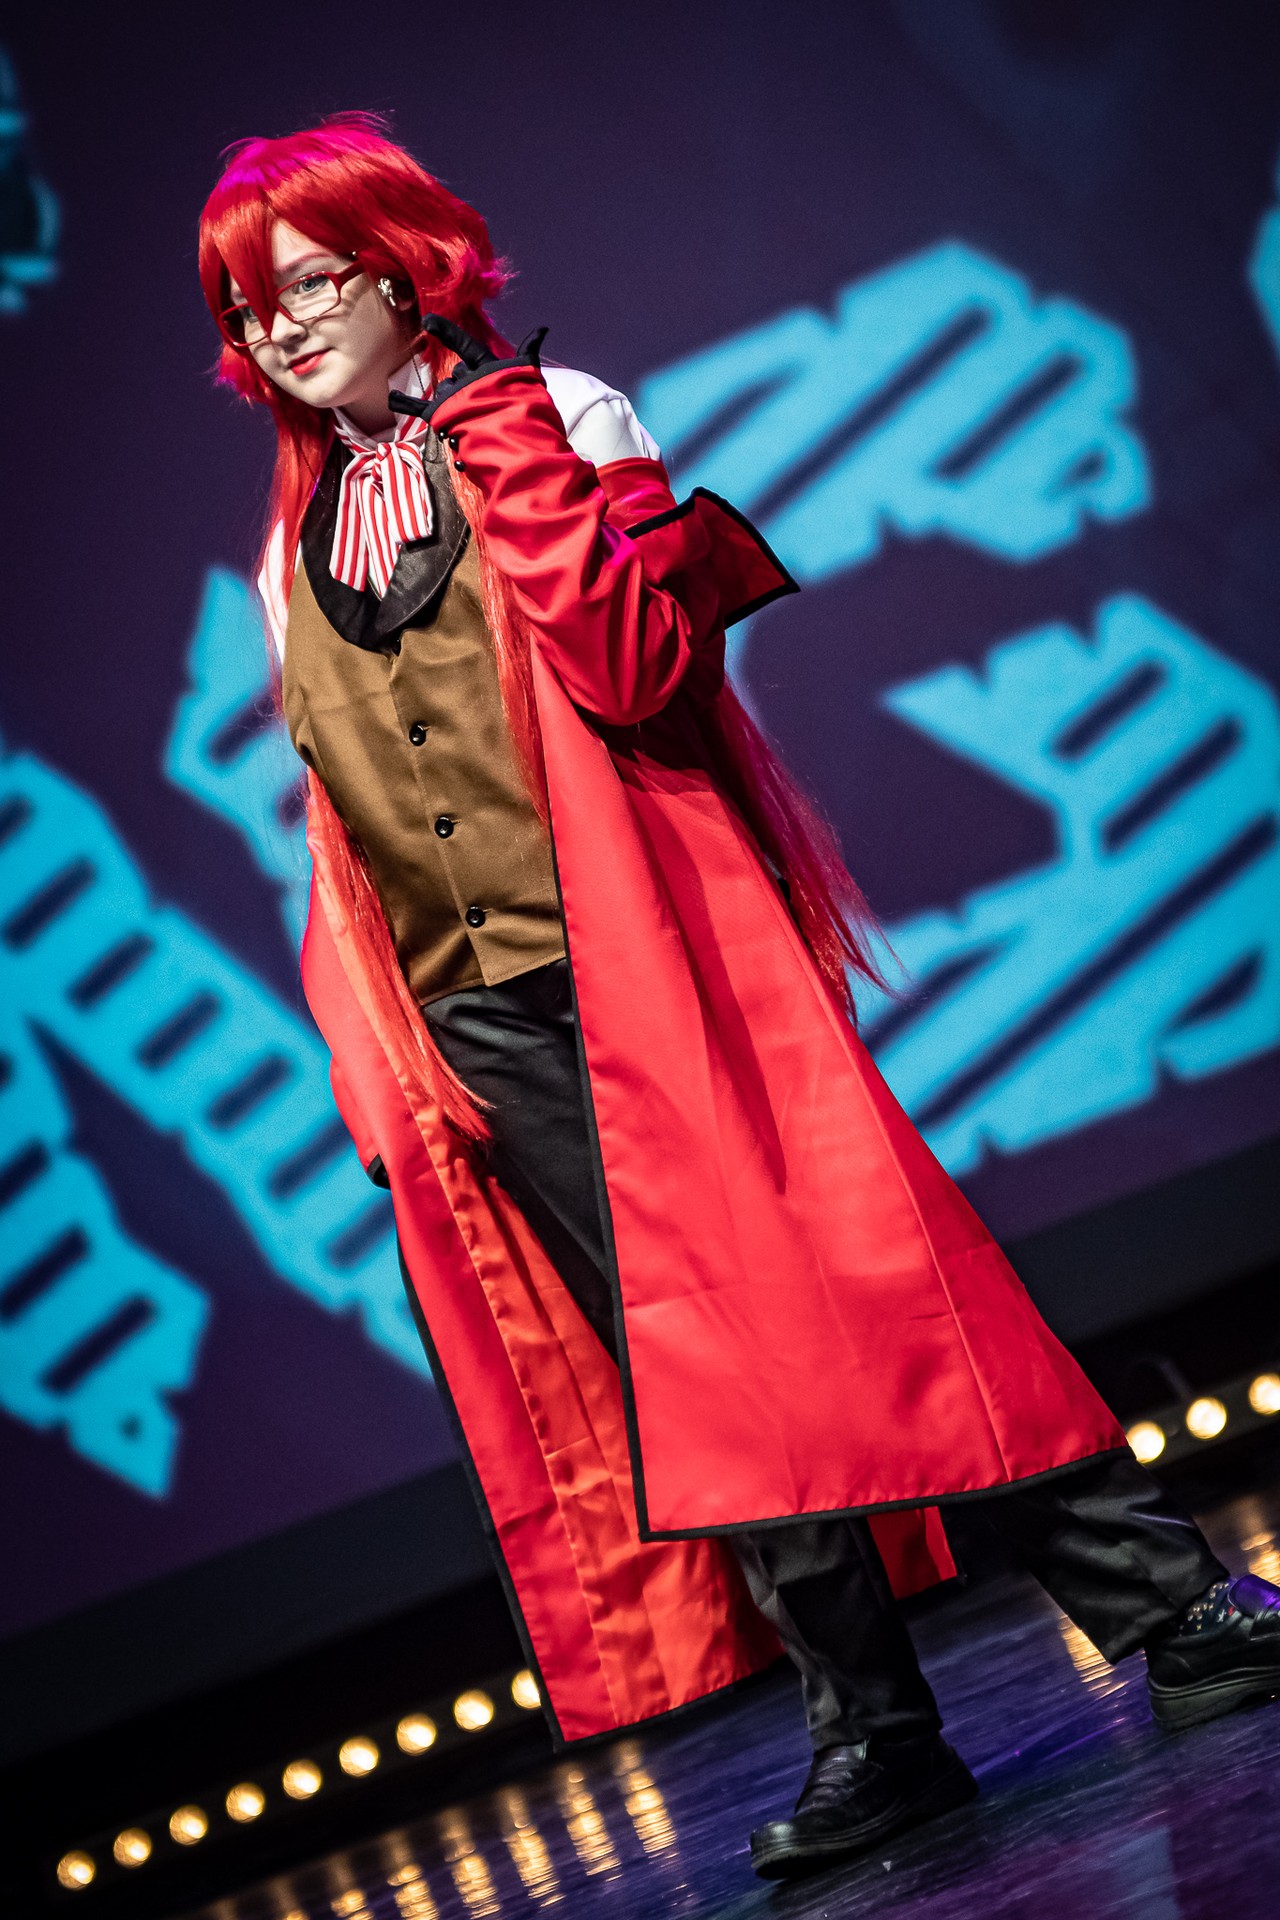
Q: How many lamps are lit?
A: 12